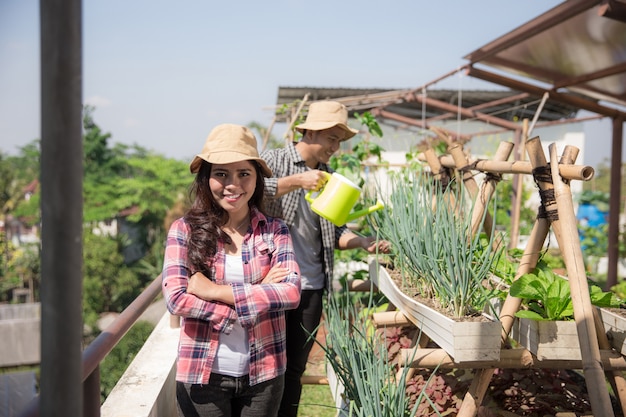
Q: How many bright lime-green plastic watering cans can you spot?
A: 1